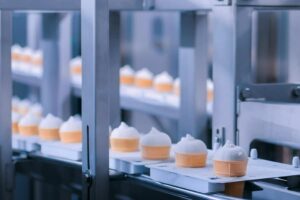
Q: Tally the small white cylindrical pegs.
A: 2